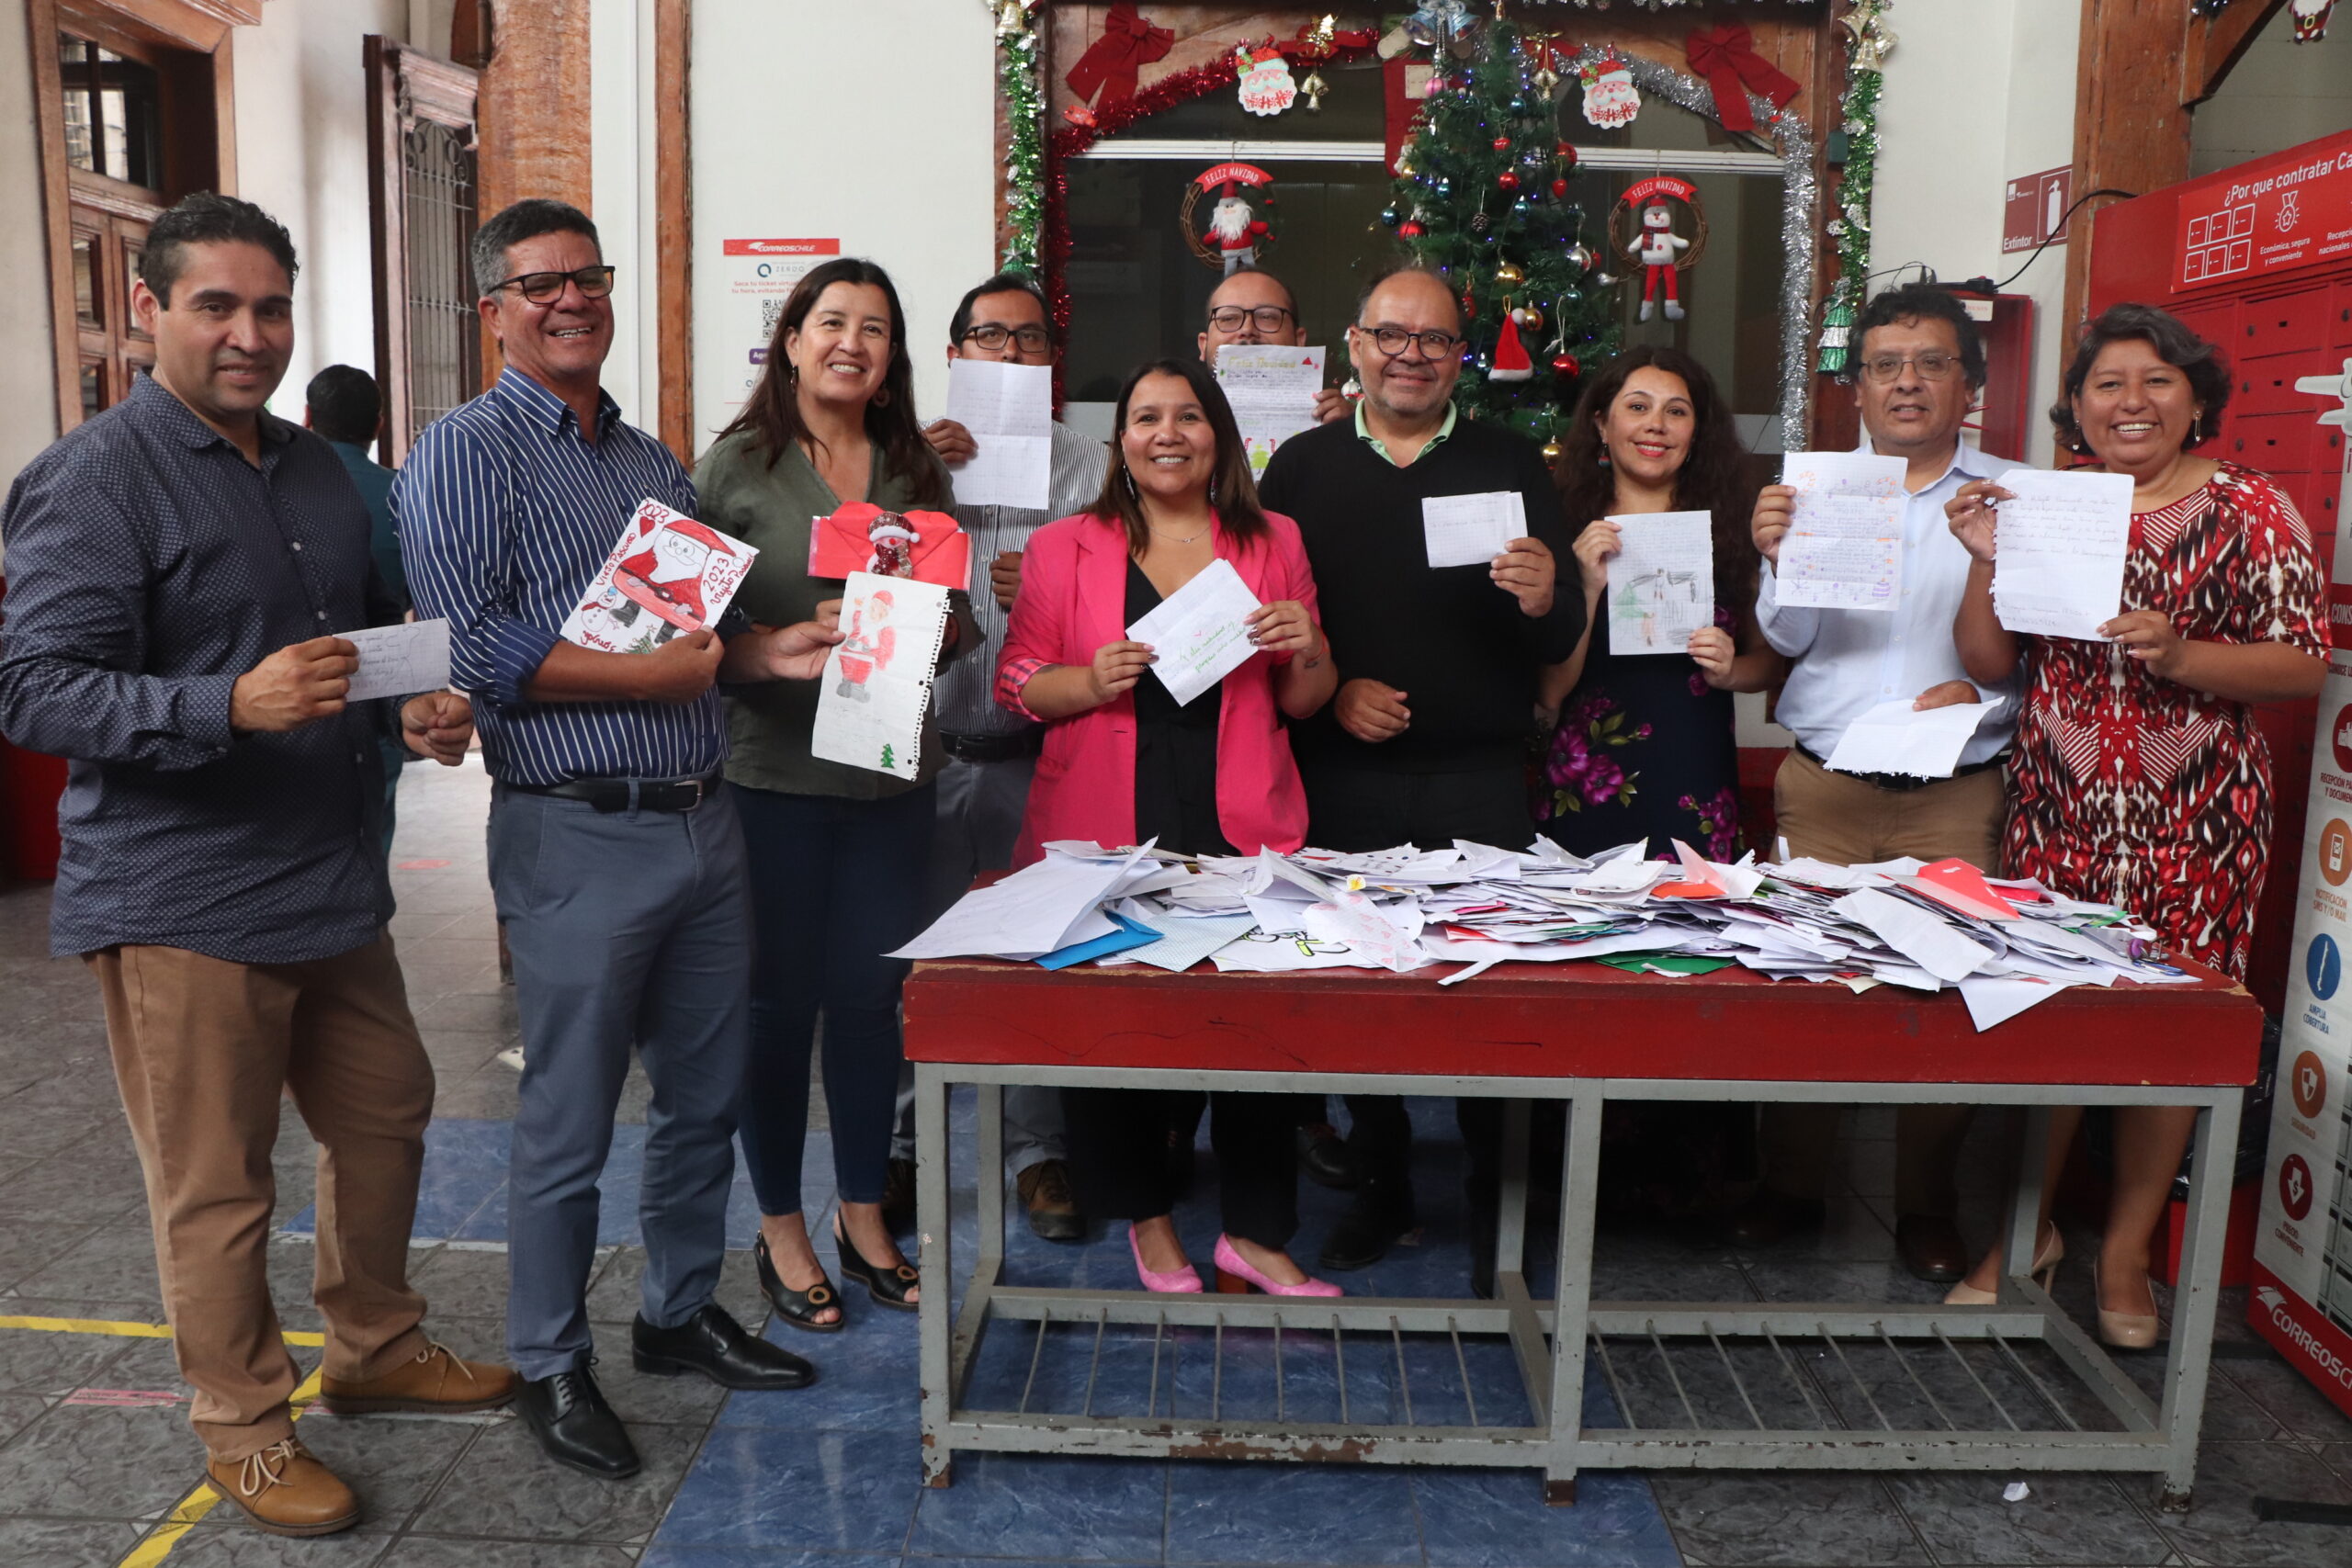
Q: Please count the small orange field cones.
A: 0